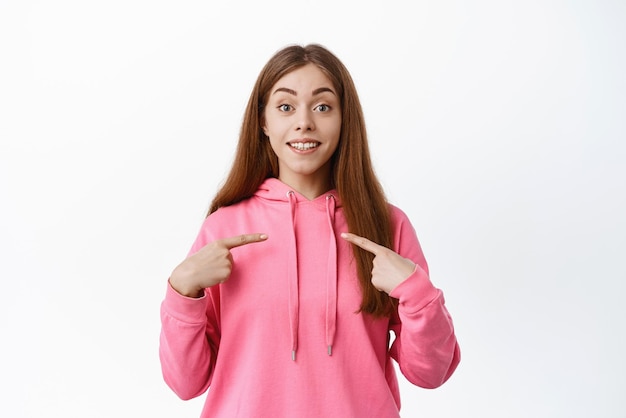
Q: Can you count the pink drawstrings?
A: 2